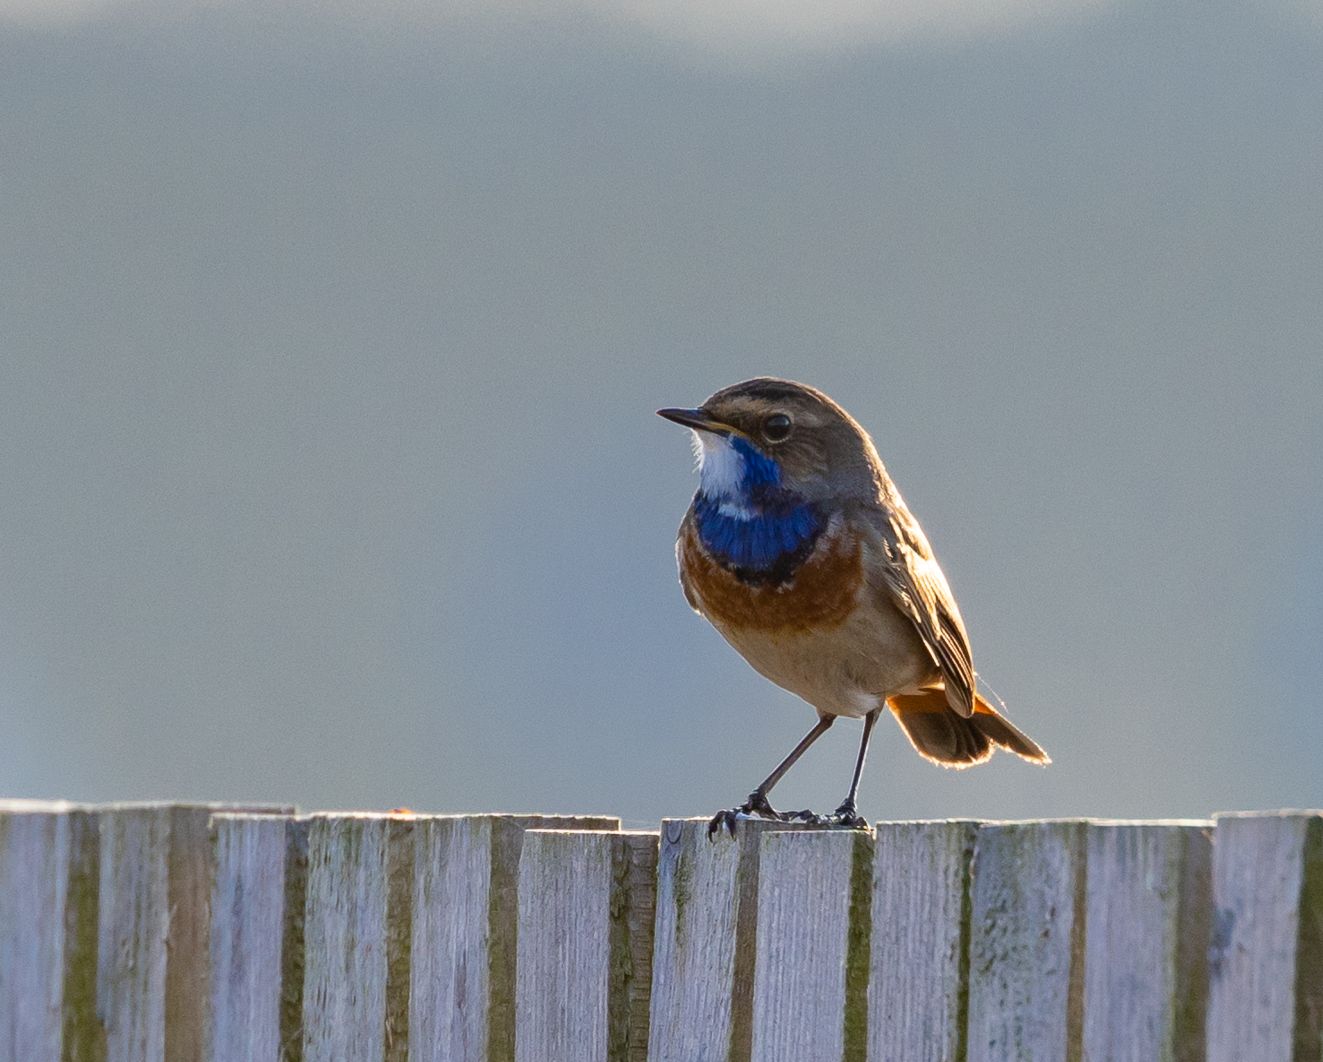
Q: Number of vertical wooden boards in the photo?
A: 12